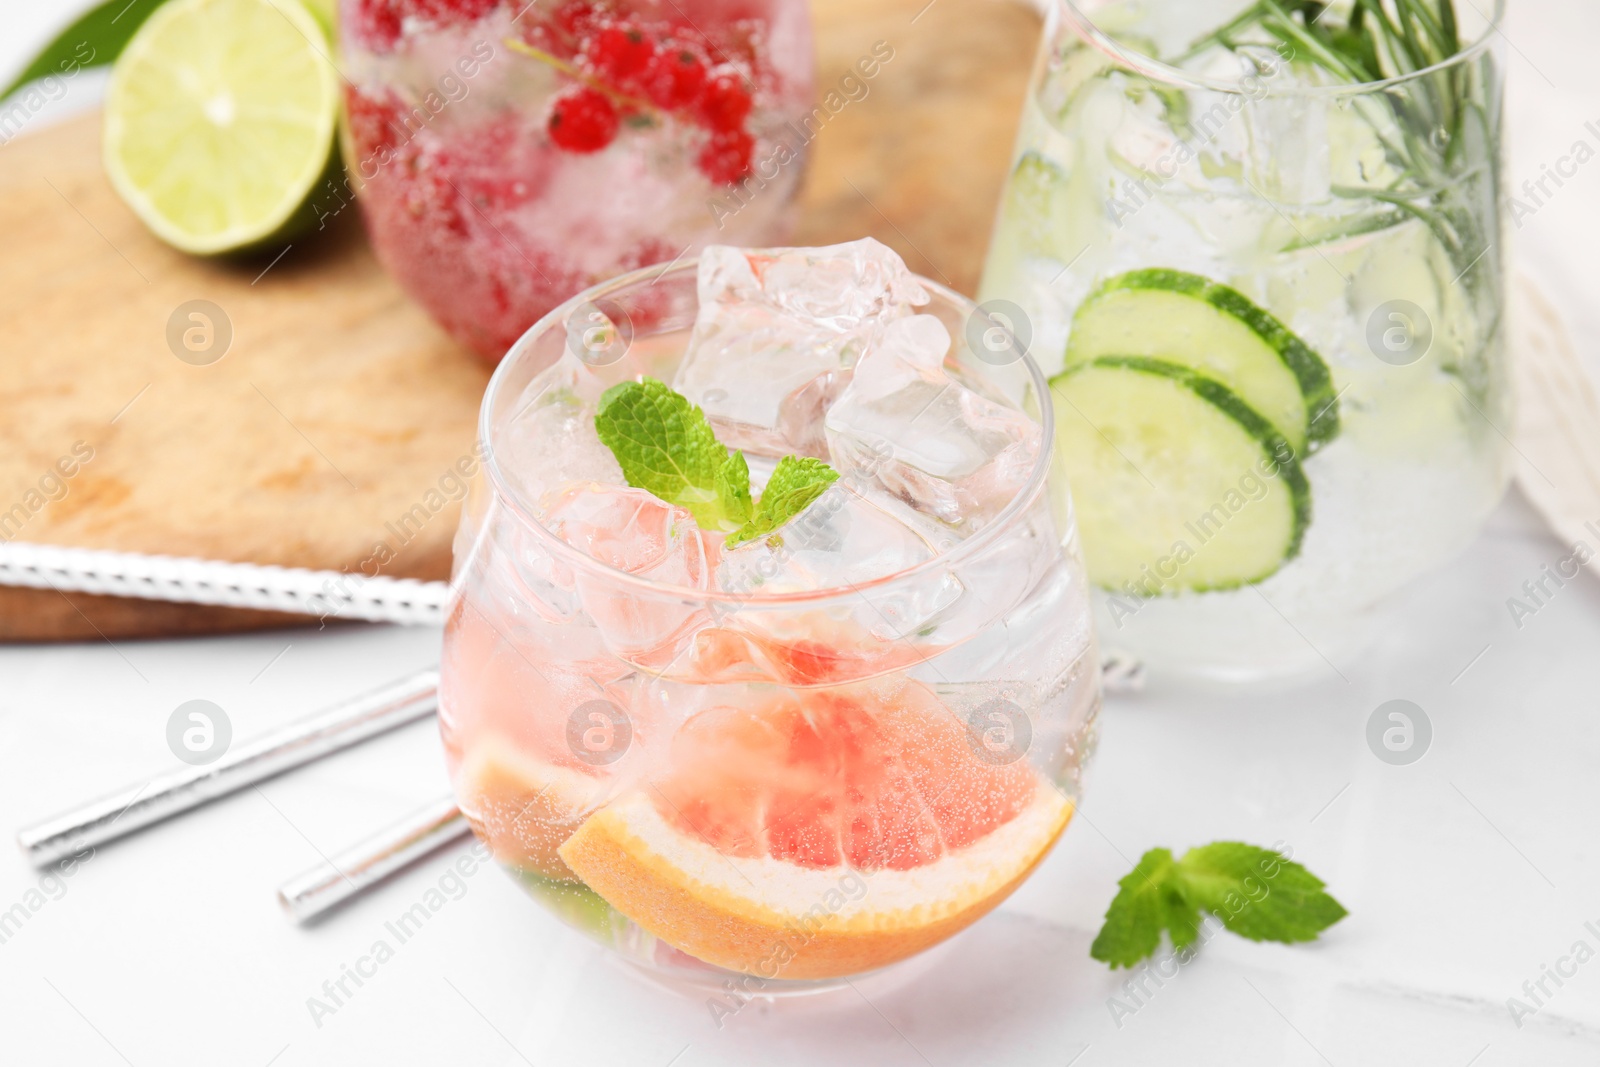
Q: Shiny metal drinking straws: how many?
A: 2